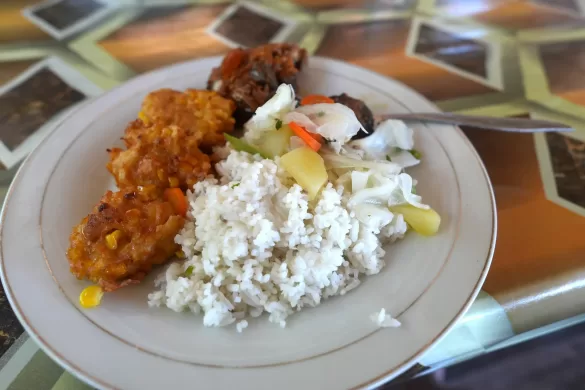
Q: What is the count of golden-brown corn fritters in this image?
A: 3